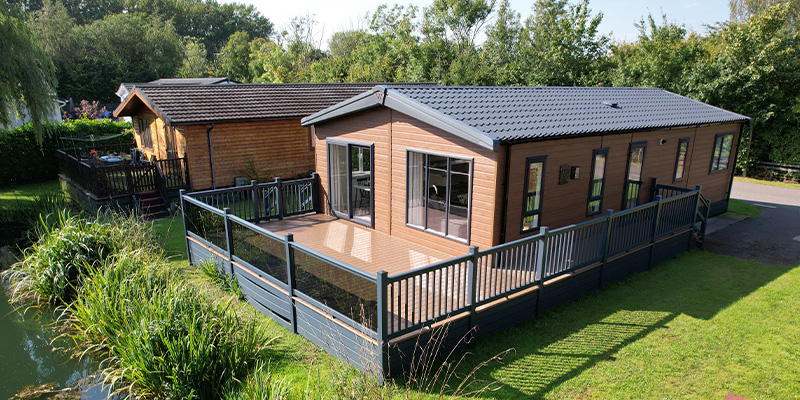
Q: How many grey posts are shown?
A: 14